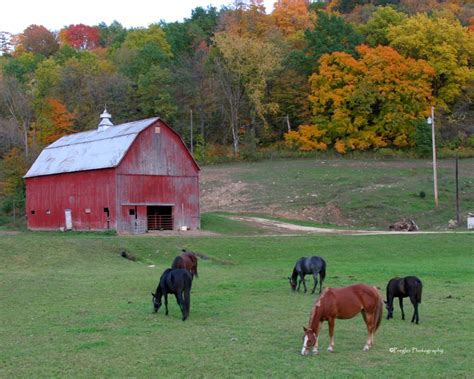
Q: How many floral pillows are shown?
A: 0